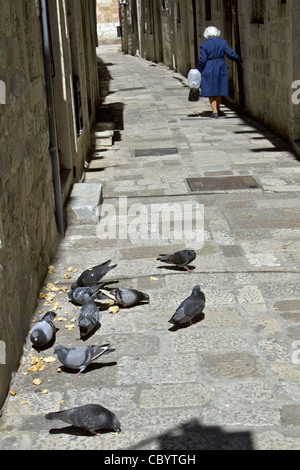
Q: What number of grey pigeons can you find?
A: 9